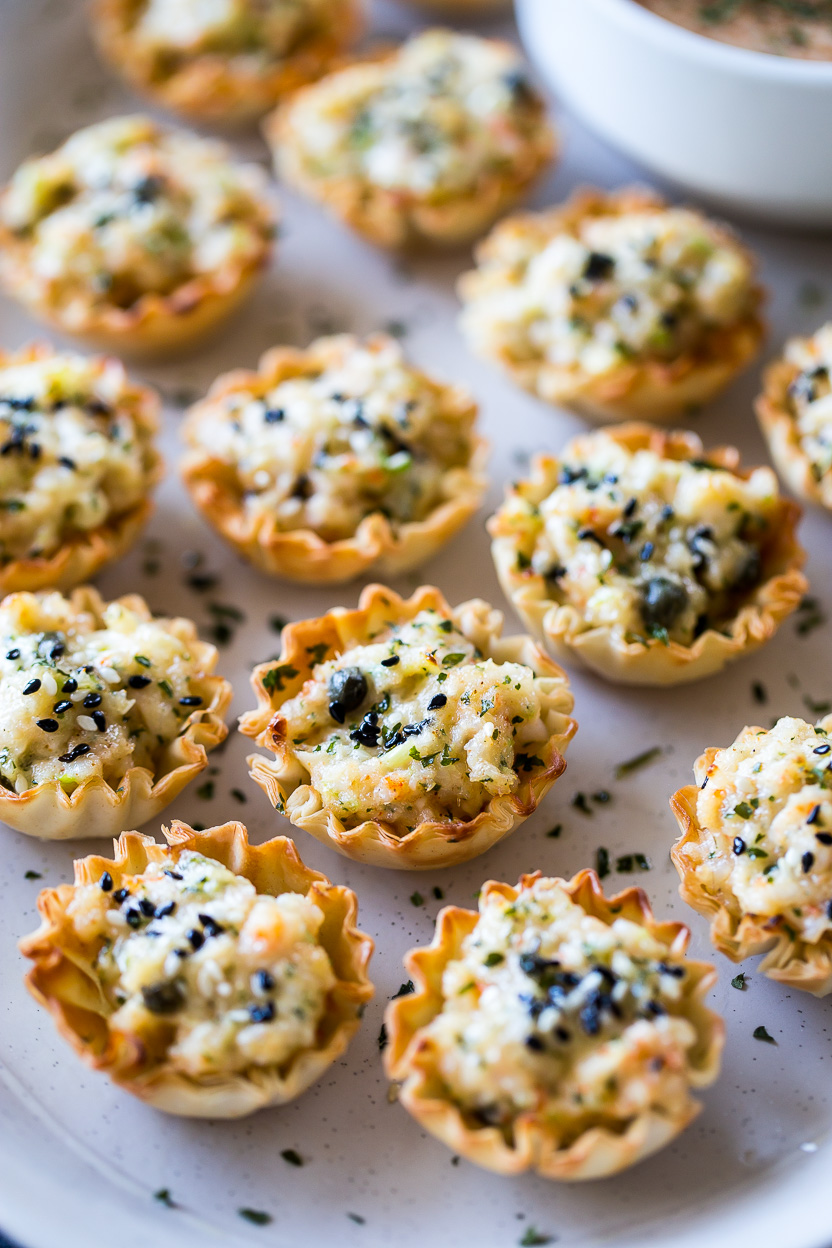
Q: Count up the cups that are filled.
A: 13